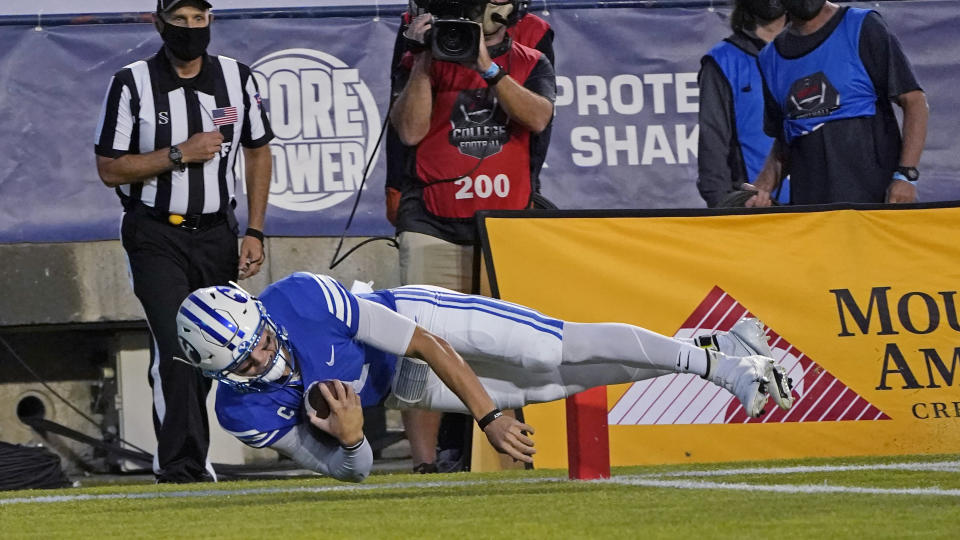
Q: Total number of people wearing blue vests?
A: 2